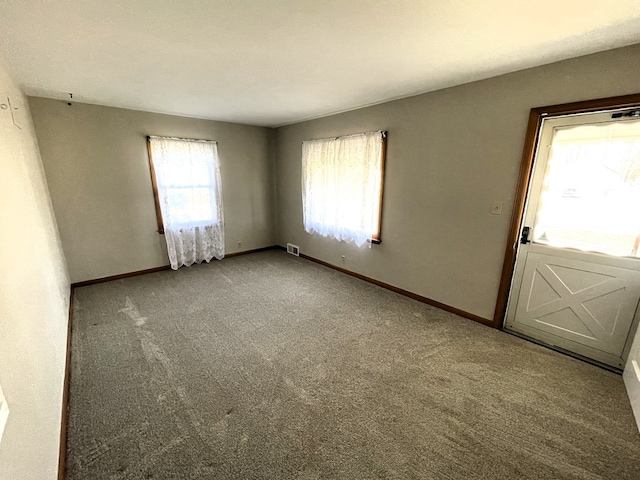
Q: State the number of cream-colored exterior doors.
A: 1